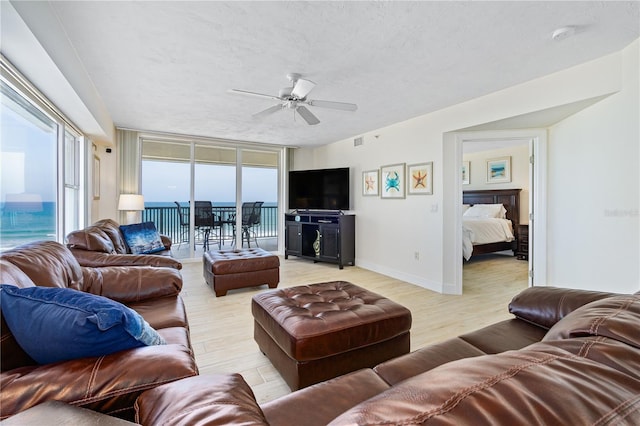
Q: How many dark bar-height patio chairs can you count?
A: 4